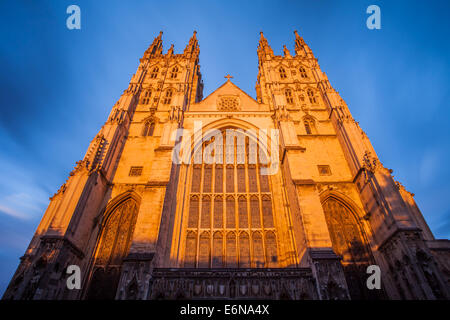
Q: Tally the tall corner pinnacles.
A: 4